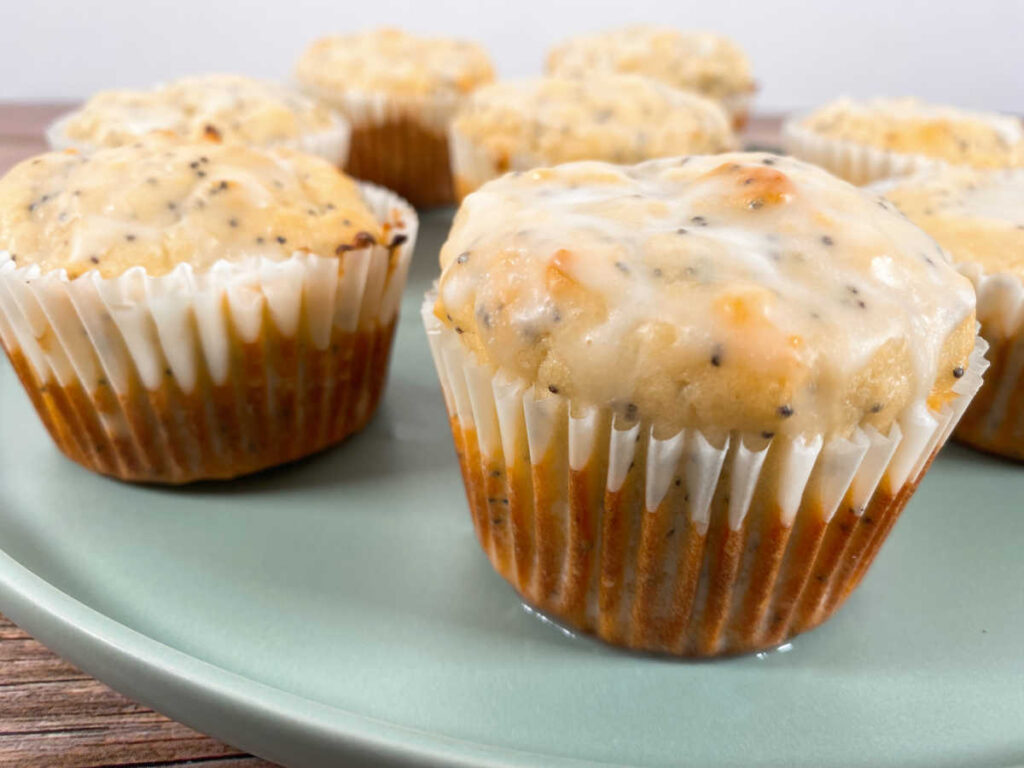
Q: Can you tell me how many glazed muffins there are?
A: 8